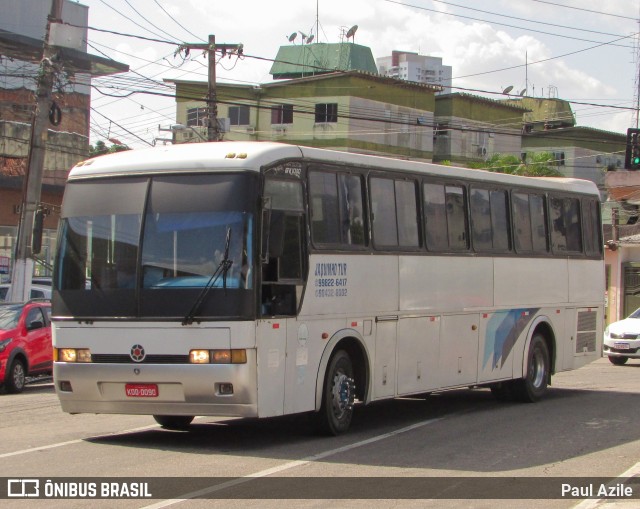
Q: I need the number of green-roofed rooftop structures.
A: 2